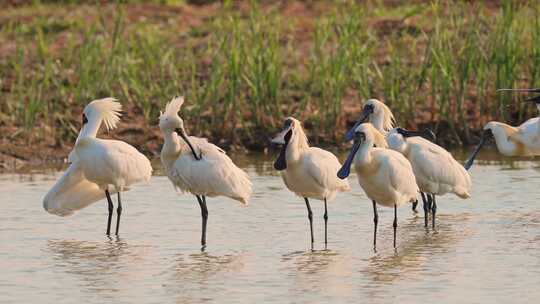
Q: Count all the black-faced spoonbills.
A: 7